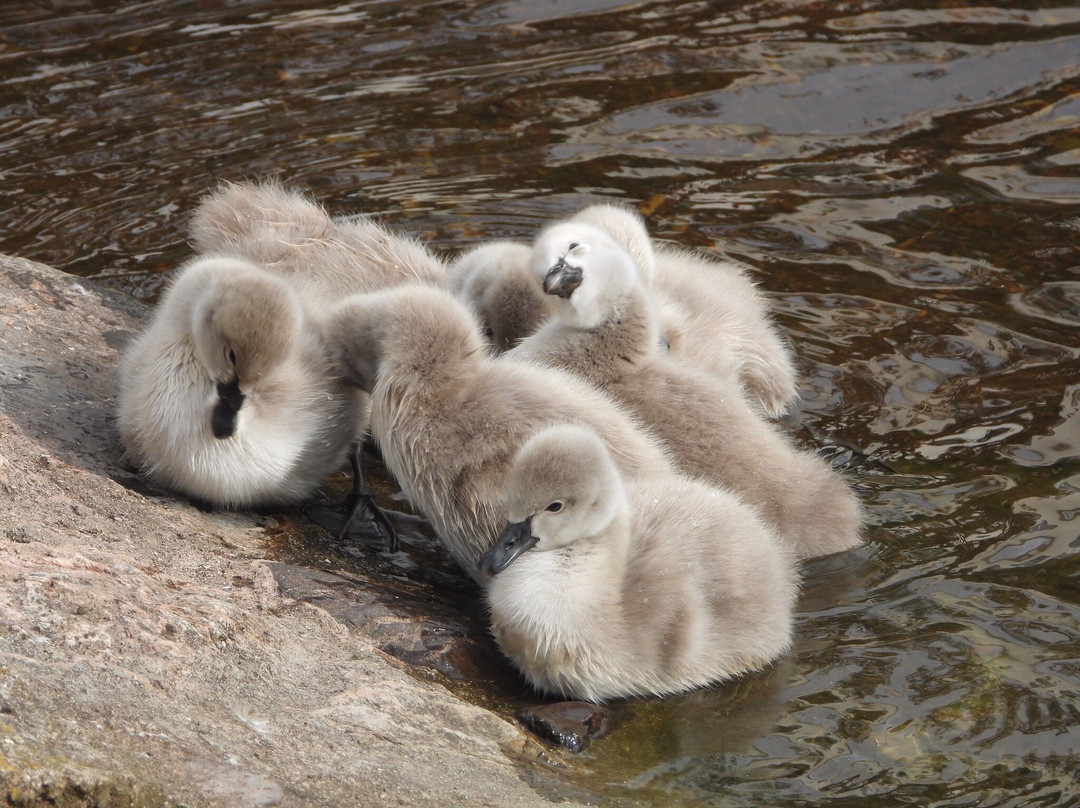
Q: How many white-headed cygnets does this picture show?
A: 1